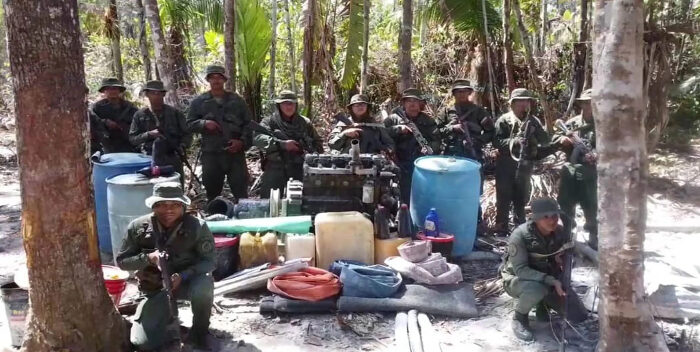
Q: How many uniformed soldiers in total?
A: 11